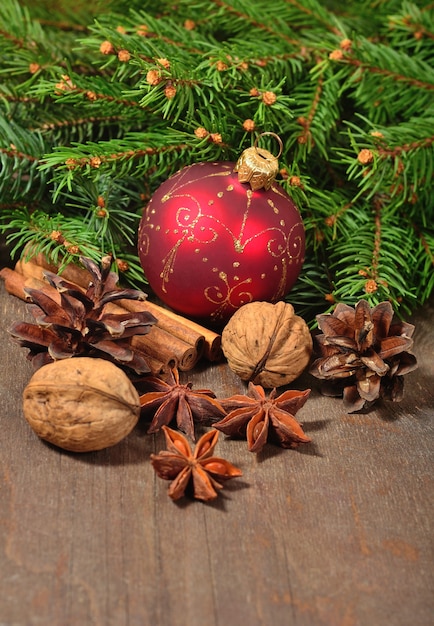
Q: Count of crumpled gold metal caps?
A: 1